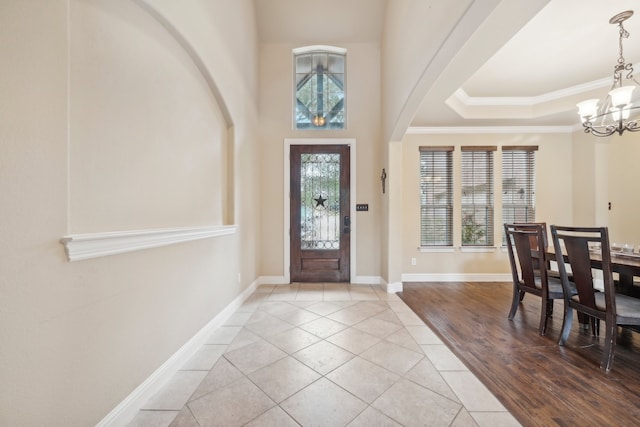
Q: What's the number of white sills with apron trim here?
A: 4